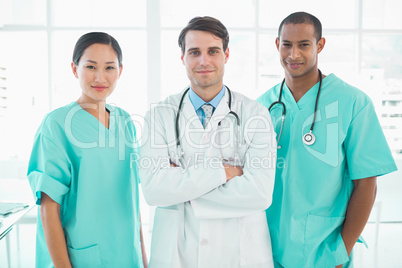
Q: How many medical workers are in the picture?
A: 3